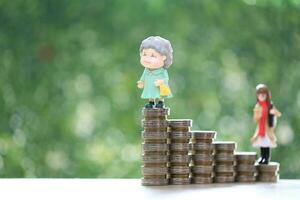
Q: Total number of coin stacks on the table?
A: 6